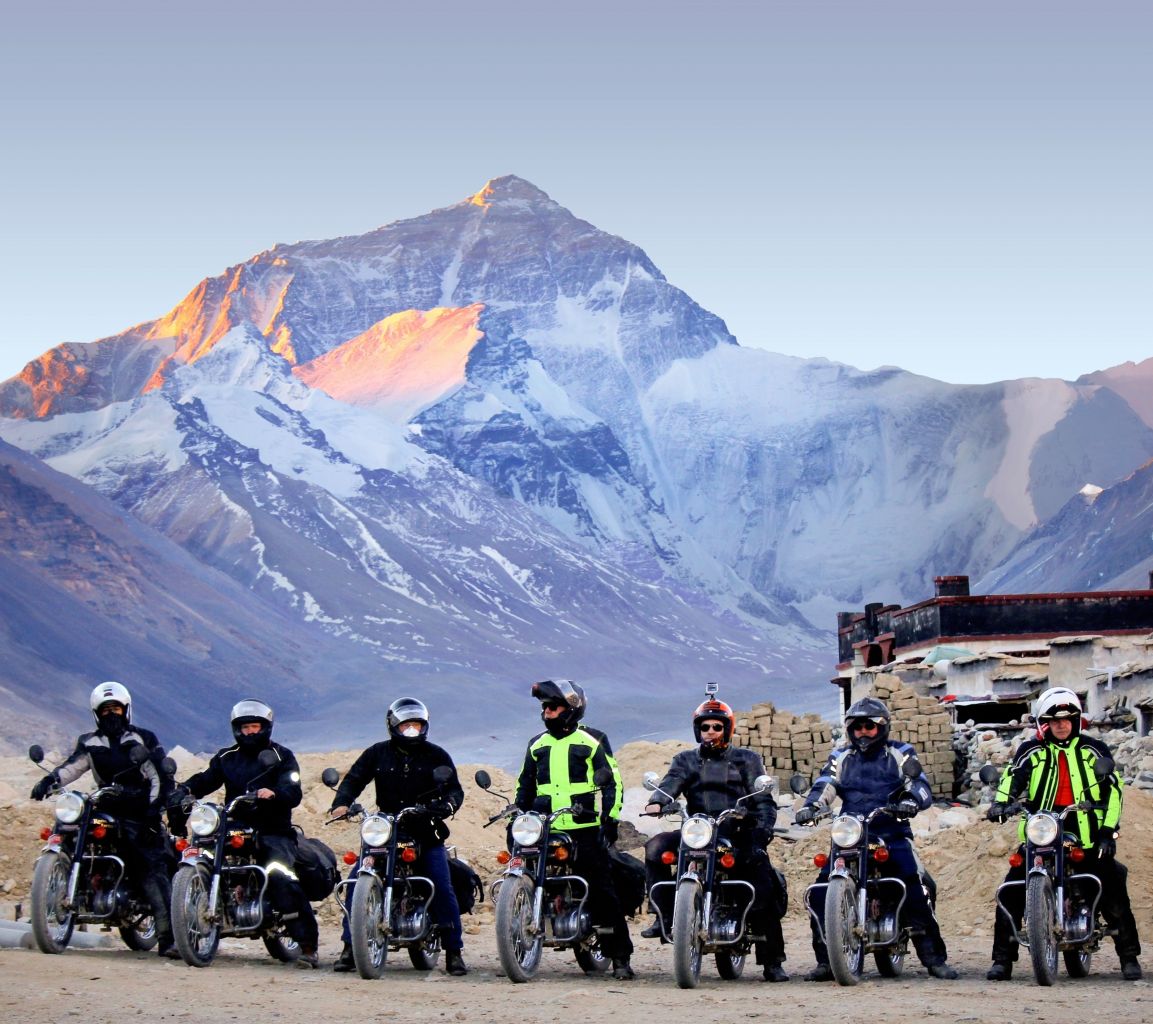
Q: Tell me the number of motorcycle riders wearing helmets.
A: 7